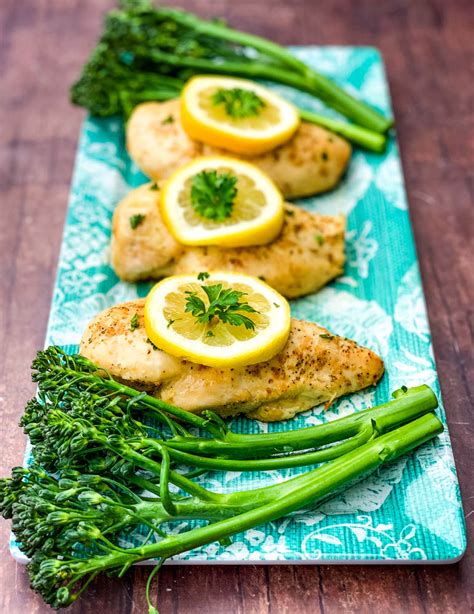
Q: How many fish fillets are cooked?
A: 3